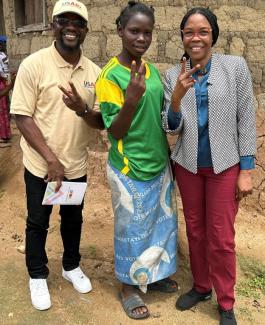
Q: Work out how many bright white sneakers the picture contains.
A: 2